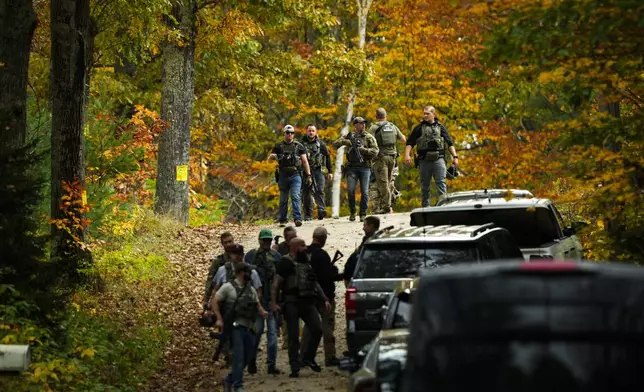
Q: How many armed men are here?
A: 13